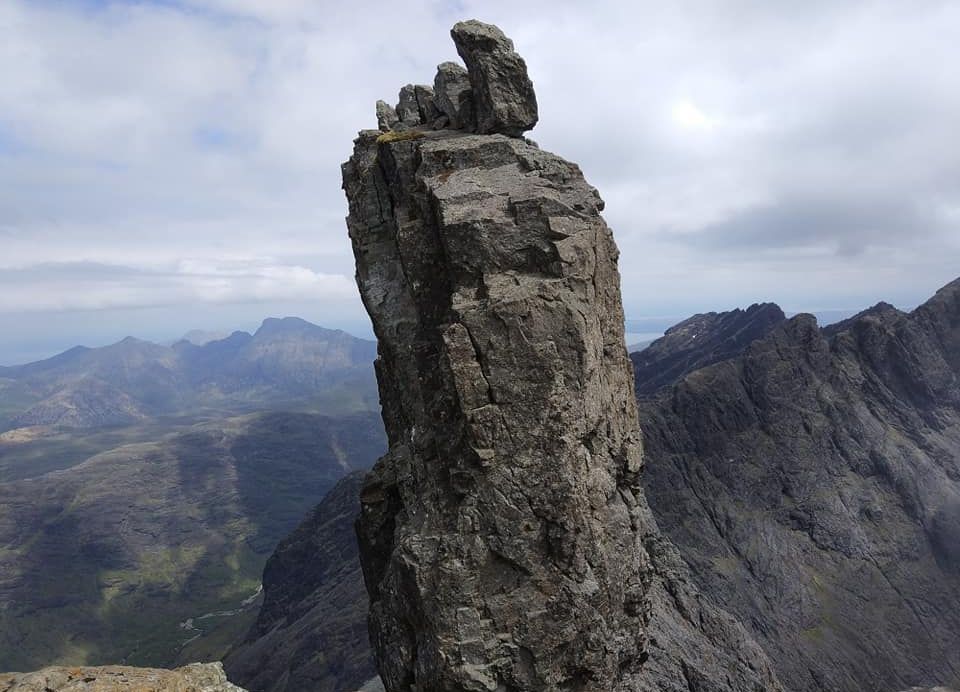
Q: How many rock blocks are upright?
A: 5